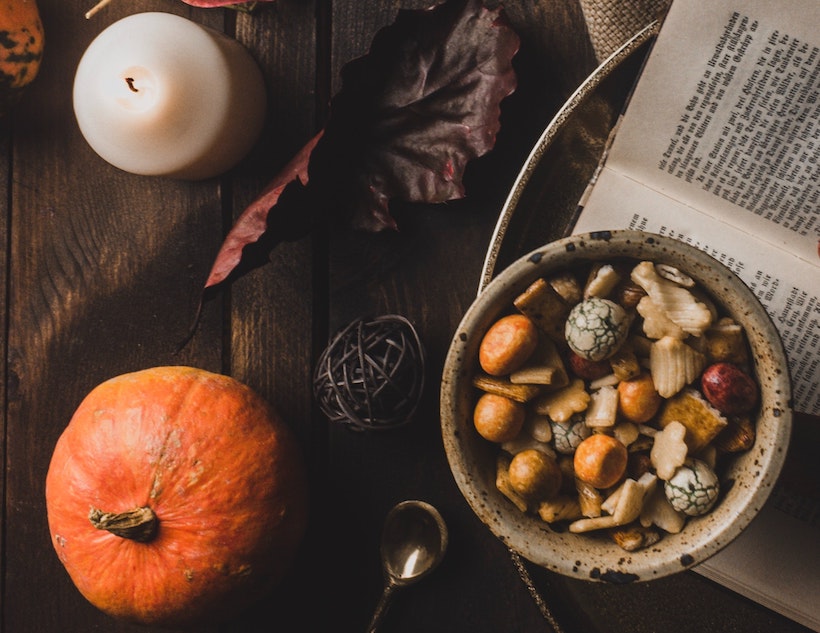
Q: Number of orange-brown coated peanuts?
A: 5